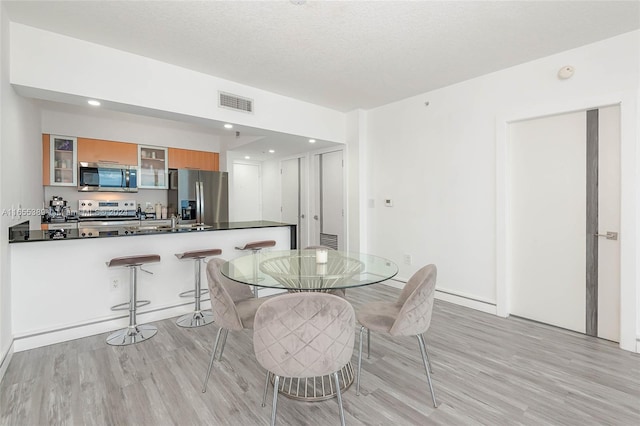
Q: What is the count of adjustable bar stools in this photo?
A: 3